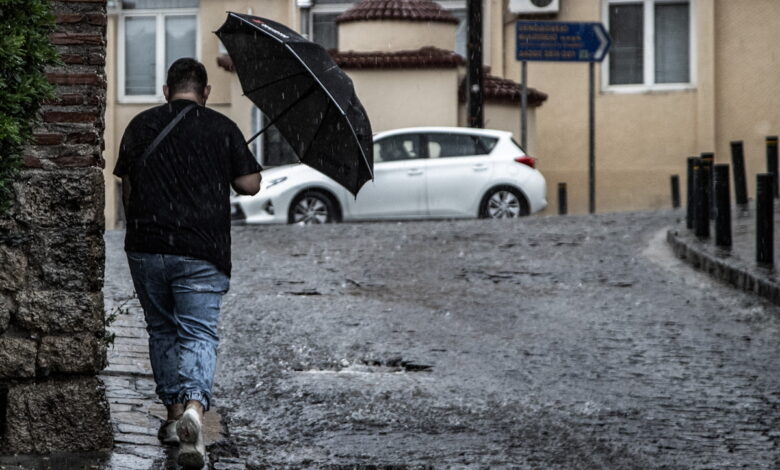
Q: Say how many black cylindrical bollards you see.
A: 9